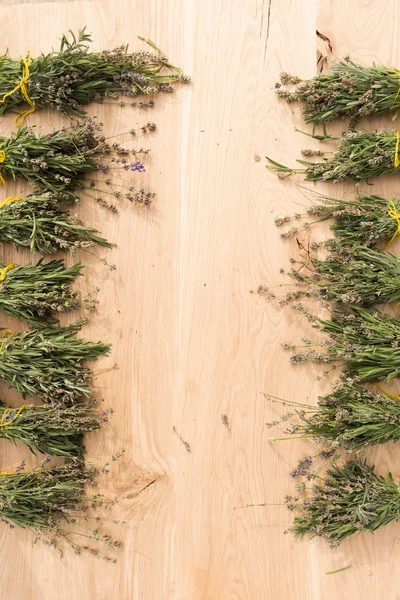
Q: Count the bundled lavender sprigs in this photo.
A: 14